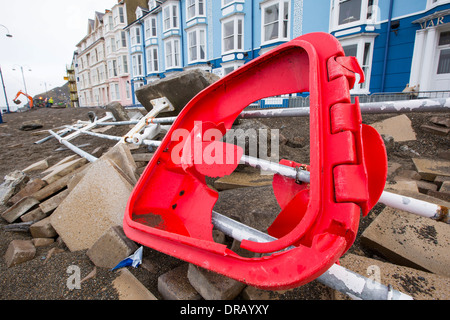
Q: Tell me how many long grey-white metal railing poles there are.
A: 3